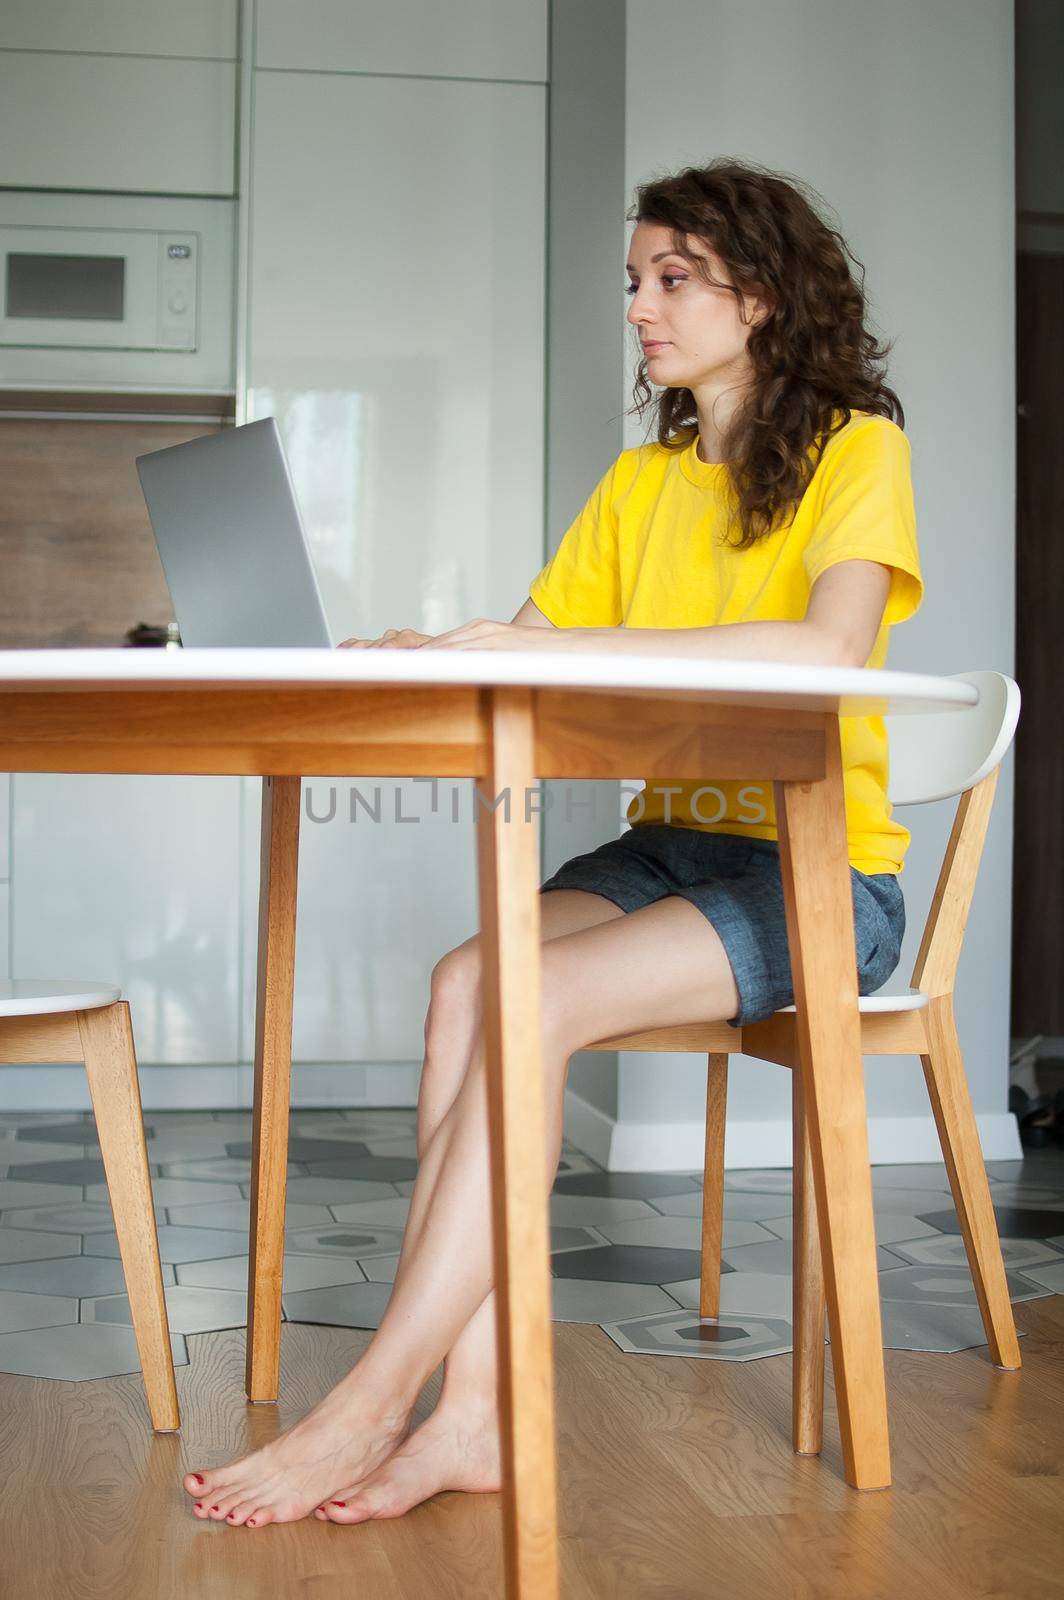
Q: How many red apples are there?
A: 0